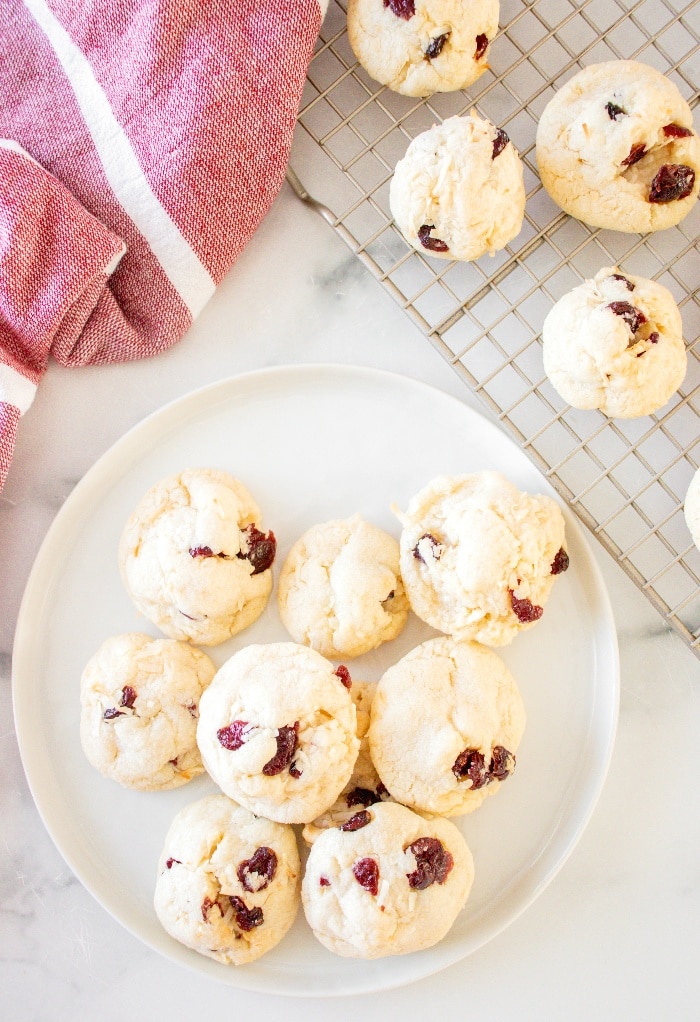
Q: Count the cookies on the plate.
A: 9